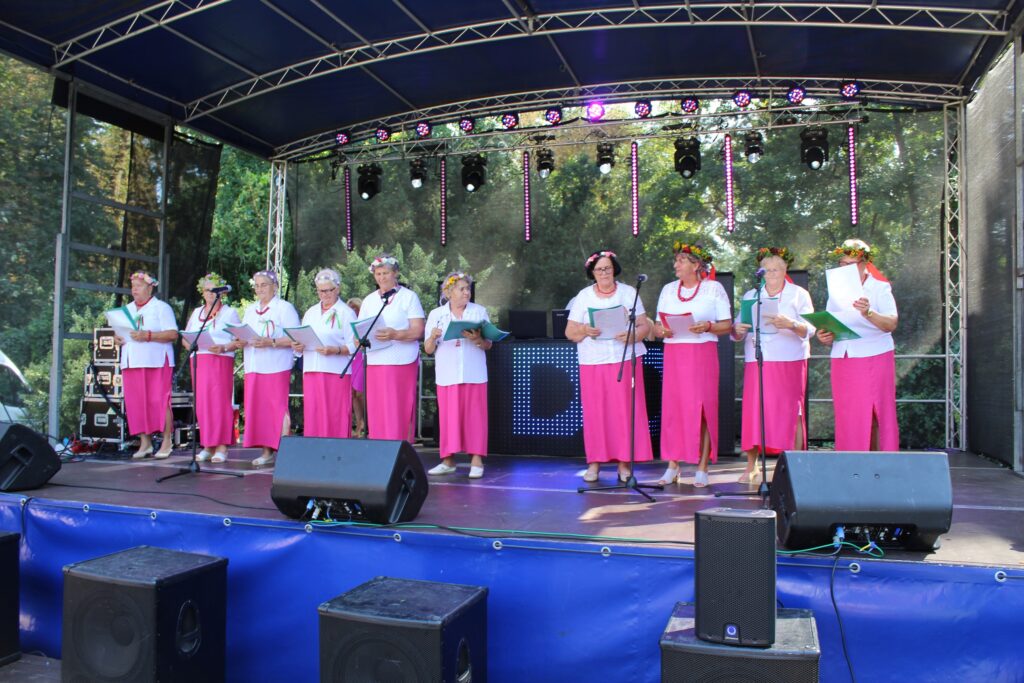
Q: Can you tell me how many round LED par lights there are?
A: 12